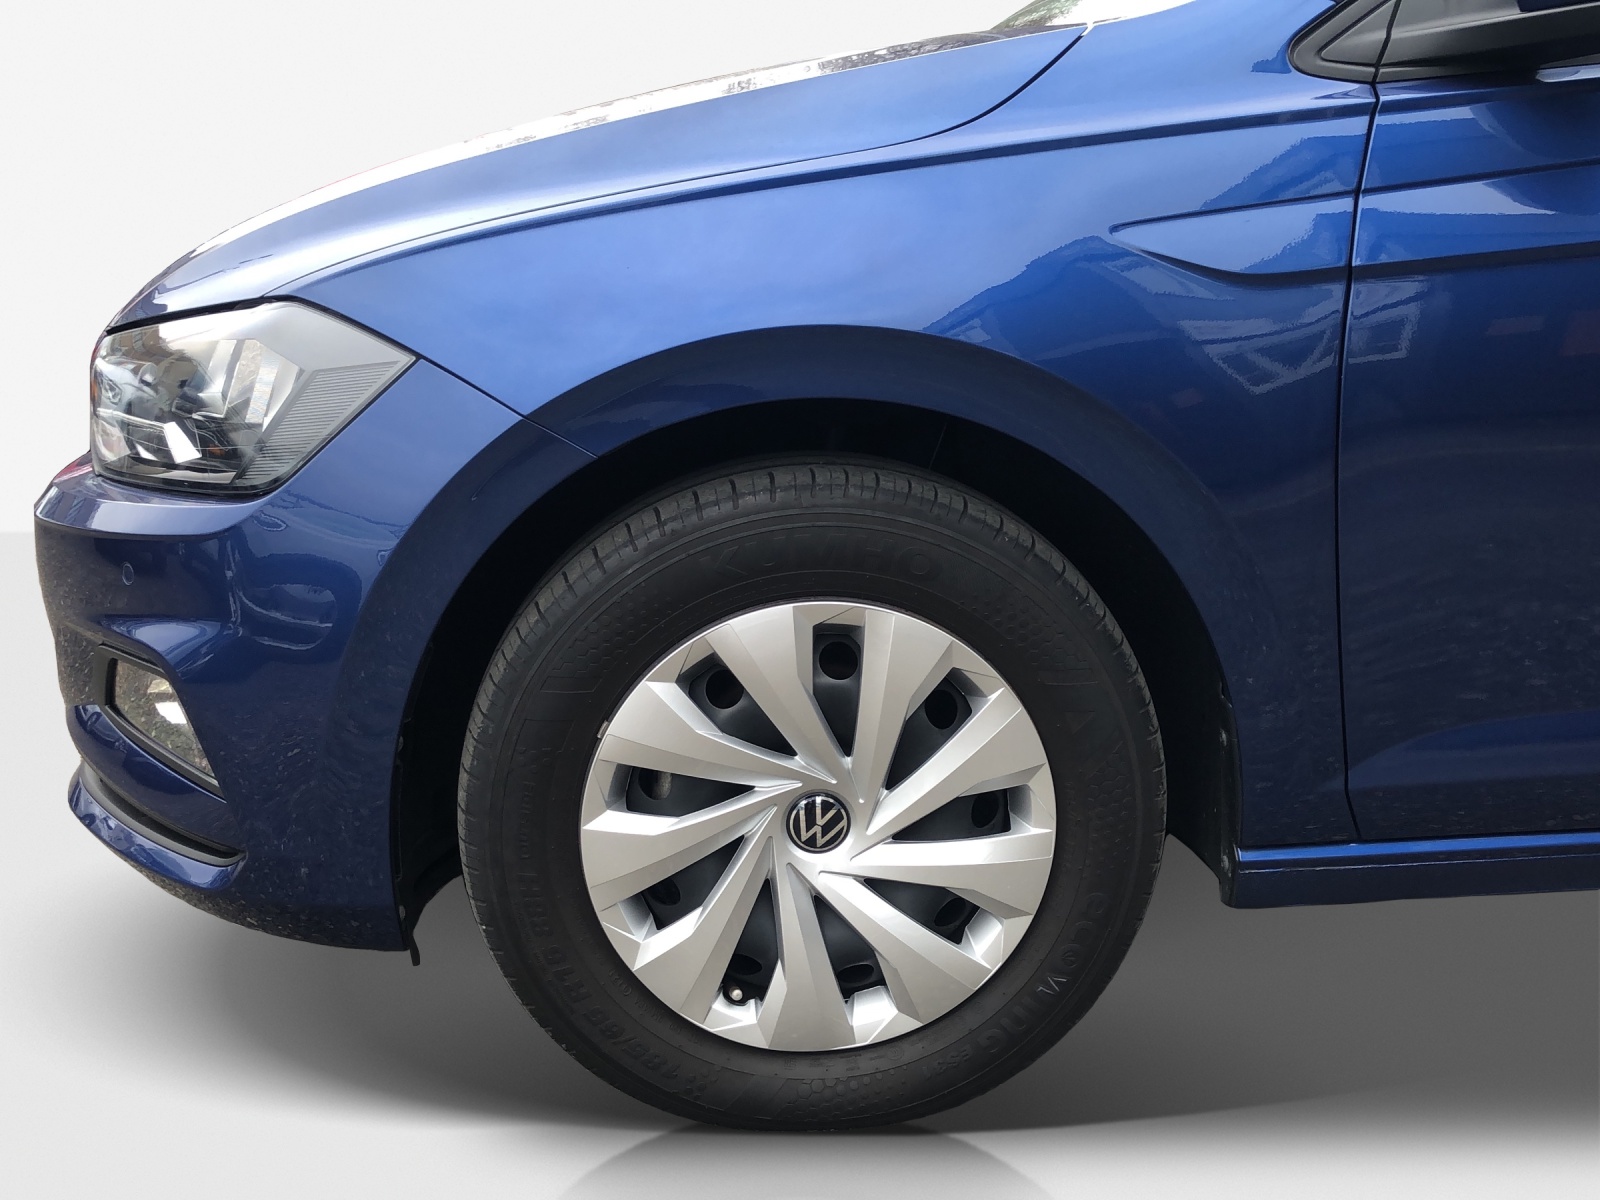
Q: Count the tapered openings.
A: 9